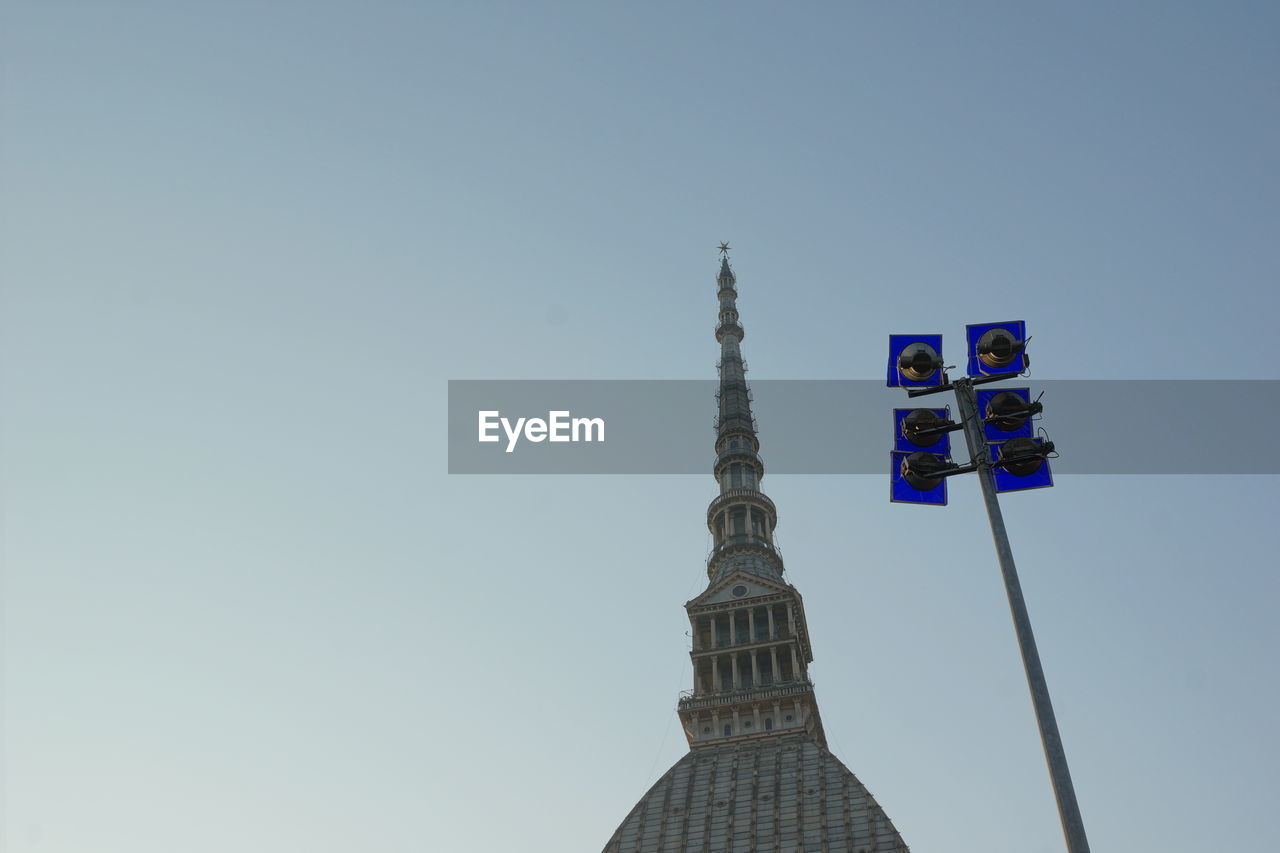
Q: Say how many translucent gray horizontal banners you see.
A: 1